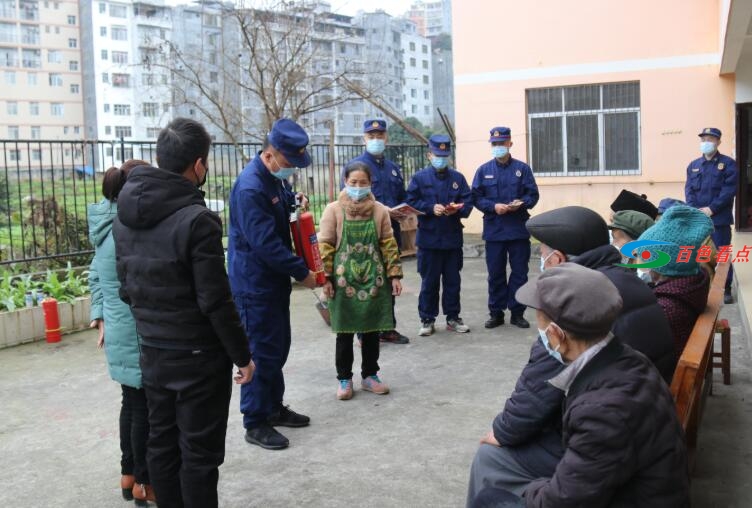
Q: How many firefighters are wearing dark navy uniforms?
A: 5